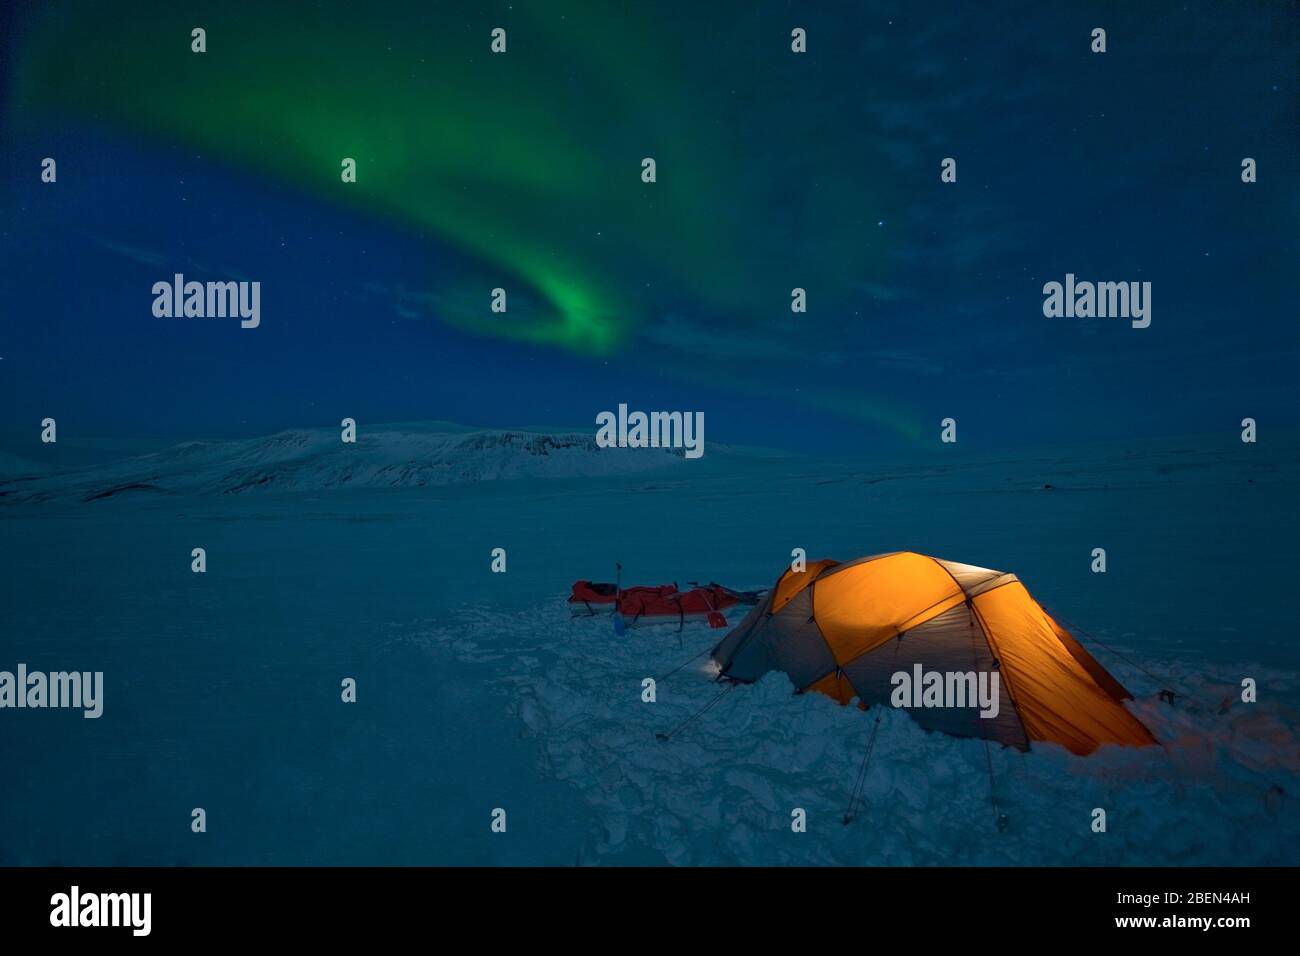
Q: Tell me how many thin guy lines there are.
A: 5